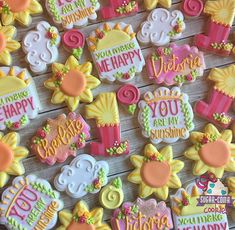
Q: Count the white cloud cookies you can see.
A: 3